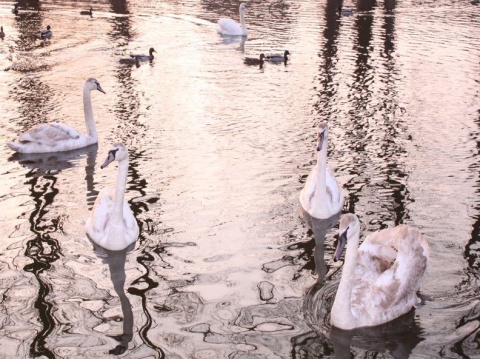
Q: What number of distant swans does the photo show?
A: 1